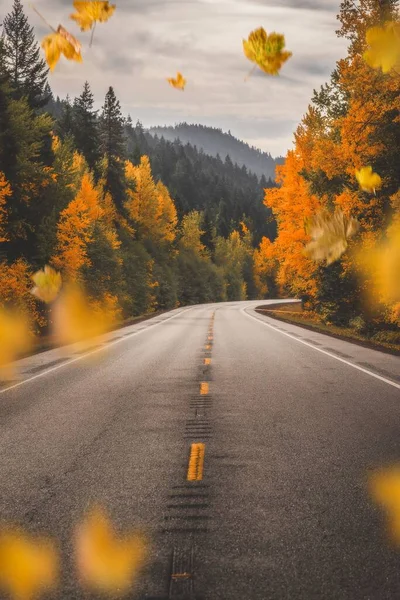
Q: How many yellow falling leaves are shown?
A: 14